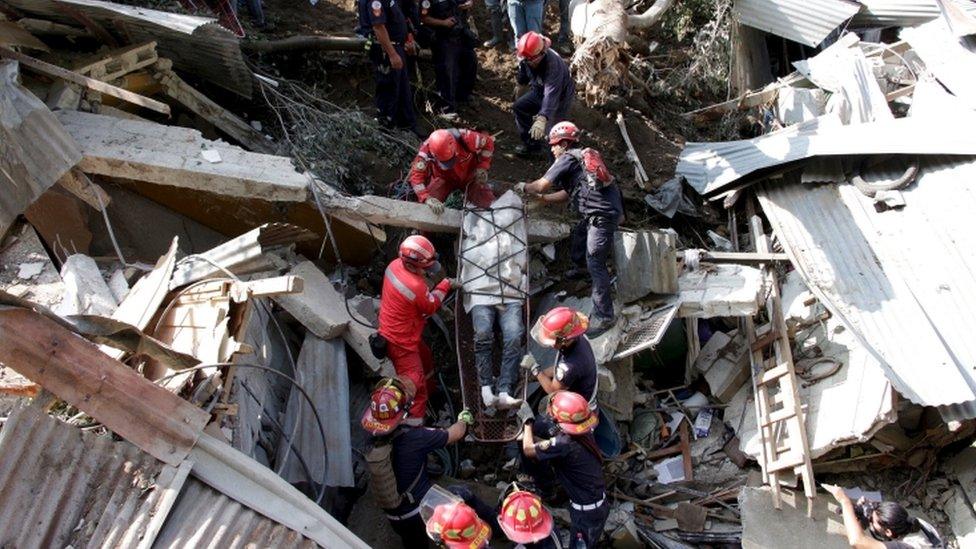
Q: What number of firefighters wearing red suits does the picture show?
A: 2